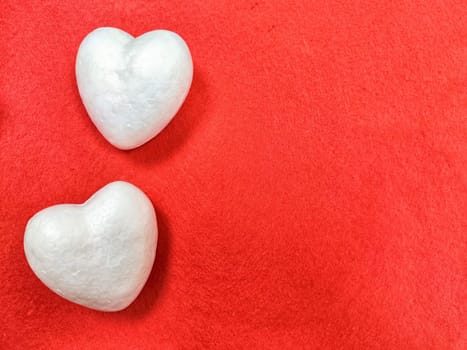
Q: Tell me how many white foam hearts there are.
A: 2